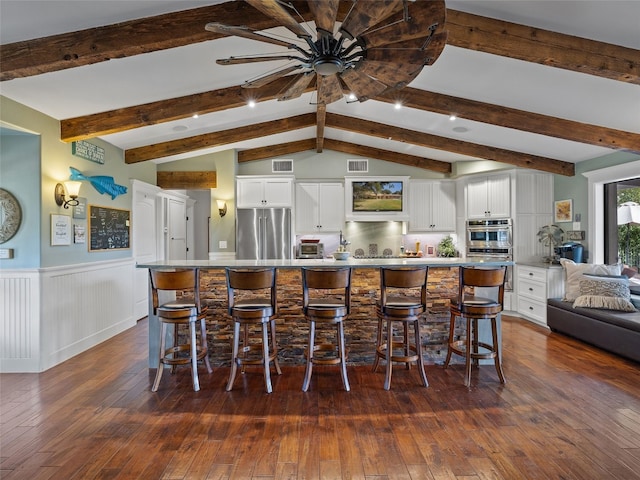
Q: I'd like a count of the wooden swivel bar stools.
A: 5